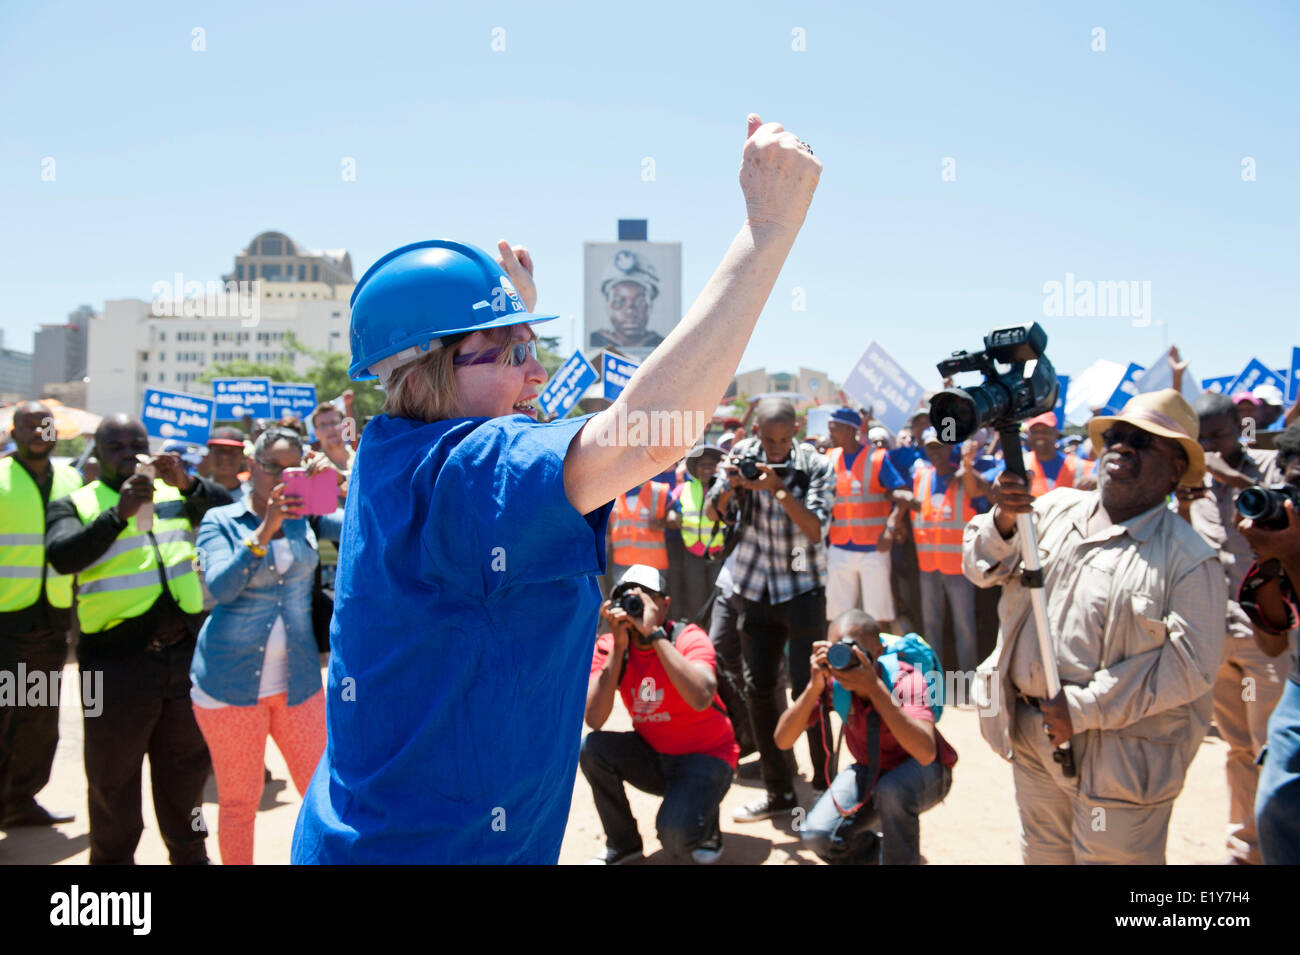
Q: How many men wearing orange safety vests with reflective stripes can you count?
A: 4